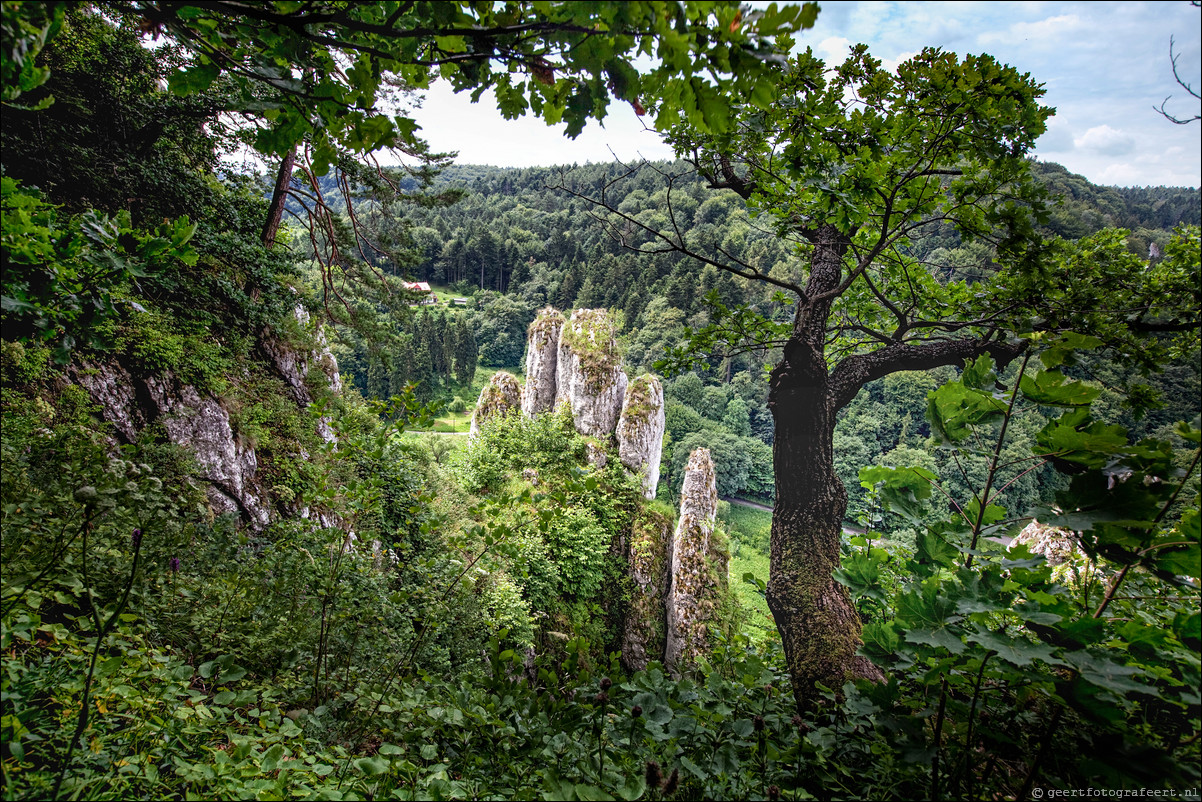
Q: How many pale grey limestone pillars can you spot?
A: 5